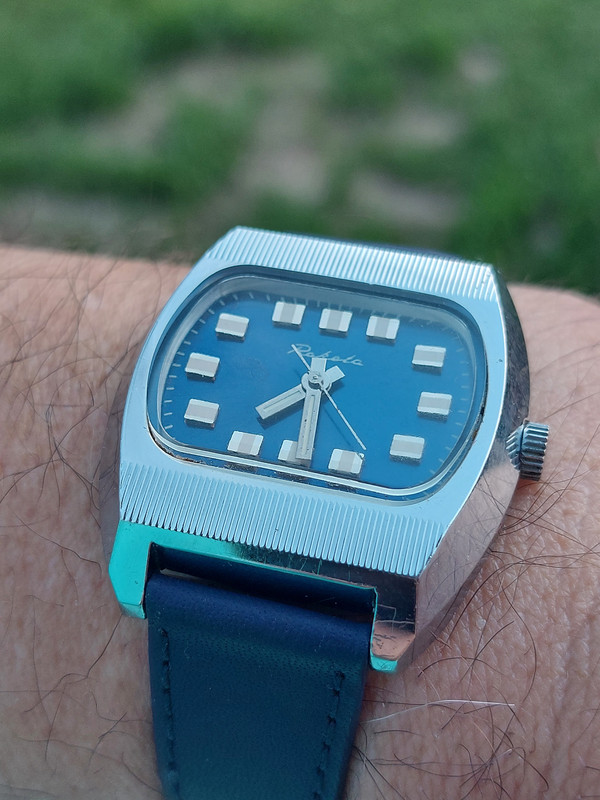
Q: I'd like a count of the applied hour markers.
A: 12